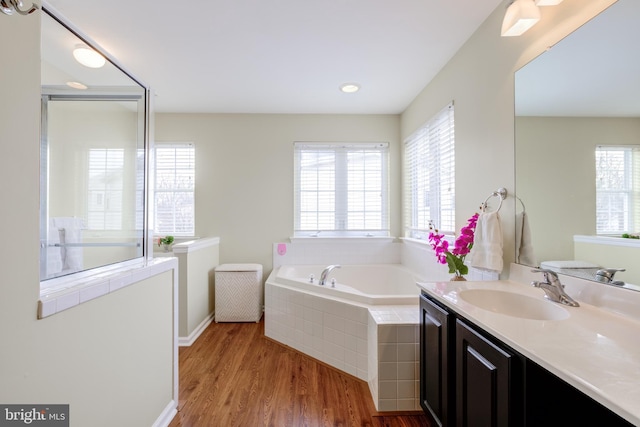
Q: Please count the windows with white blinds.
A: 3